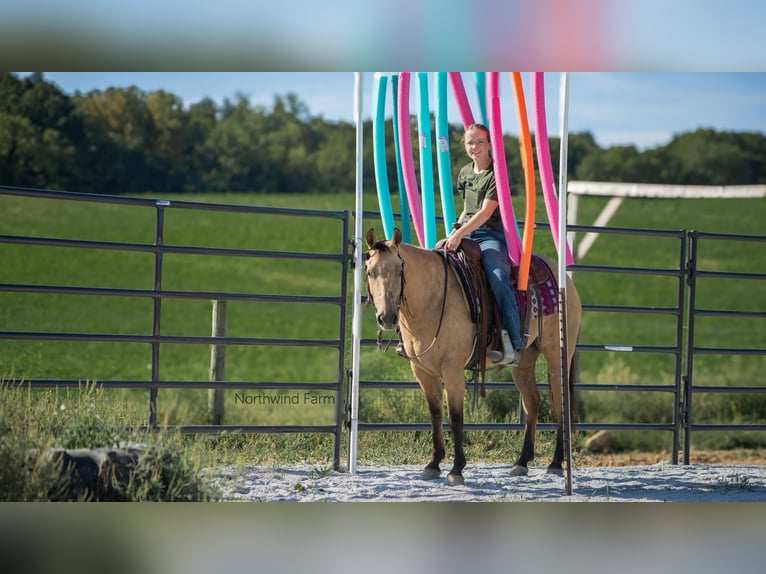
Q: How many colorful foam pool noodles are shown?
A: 10